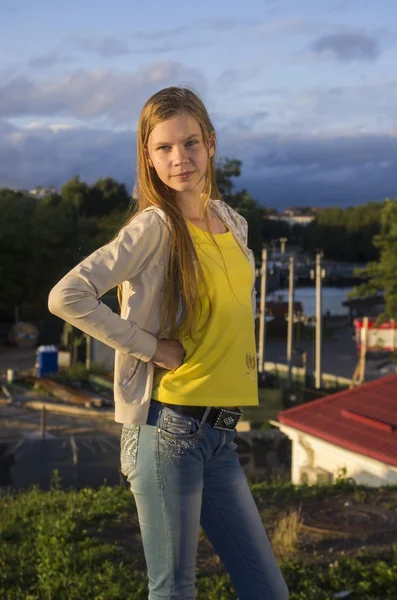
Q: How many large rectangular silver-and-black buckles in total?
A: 1